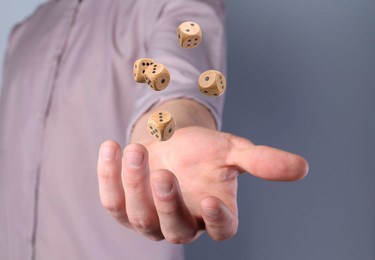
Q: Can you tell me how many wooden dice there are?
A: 5